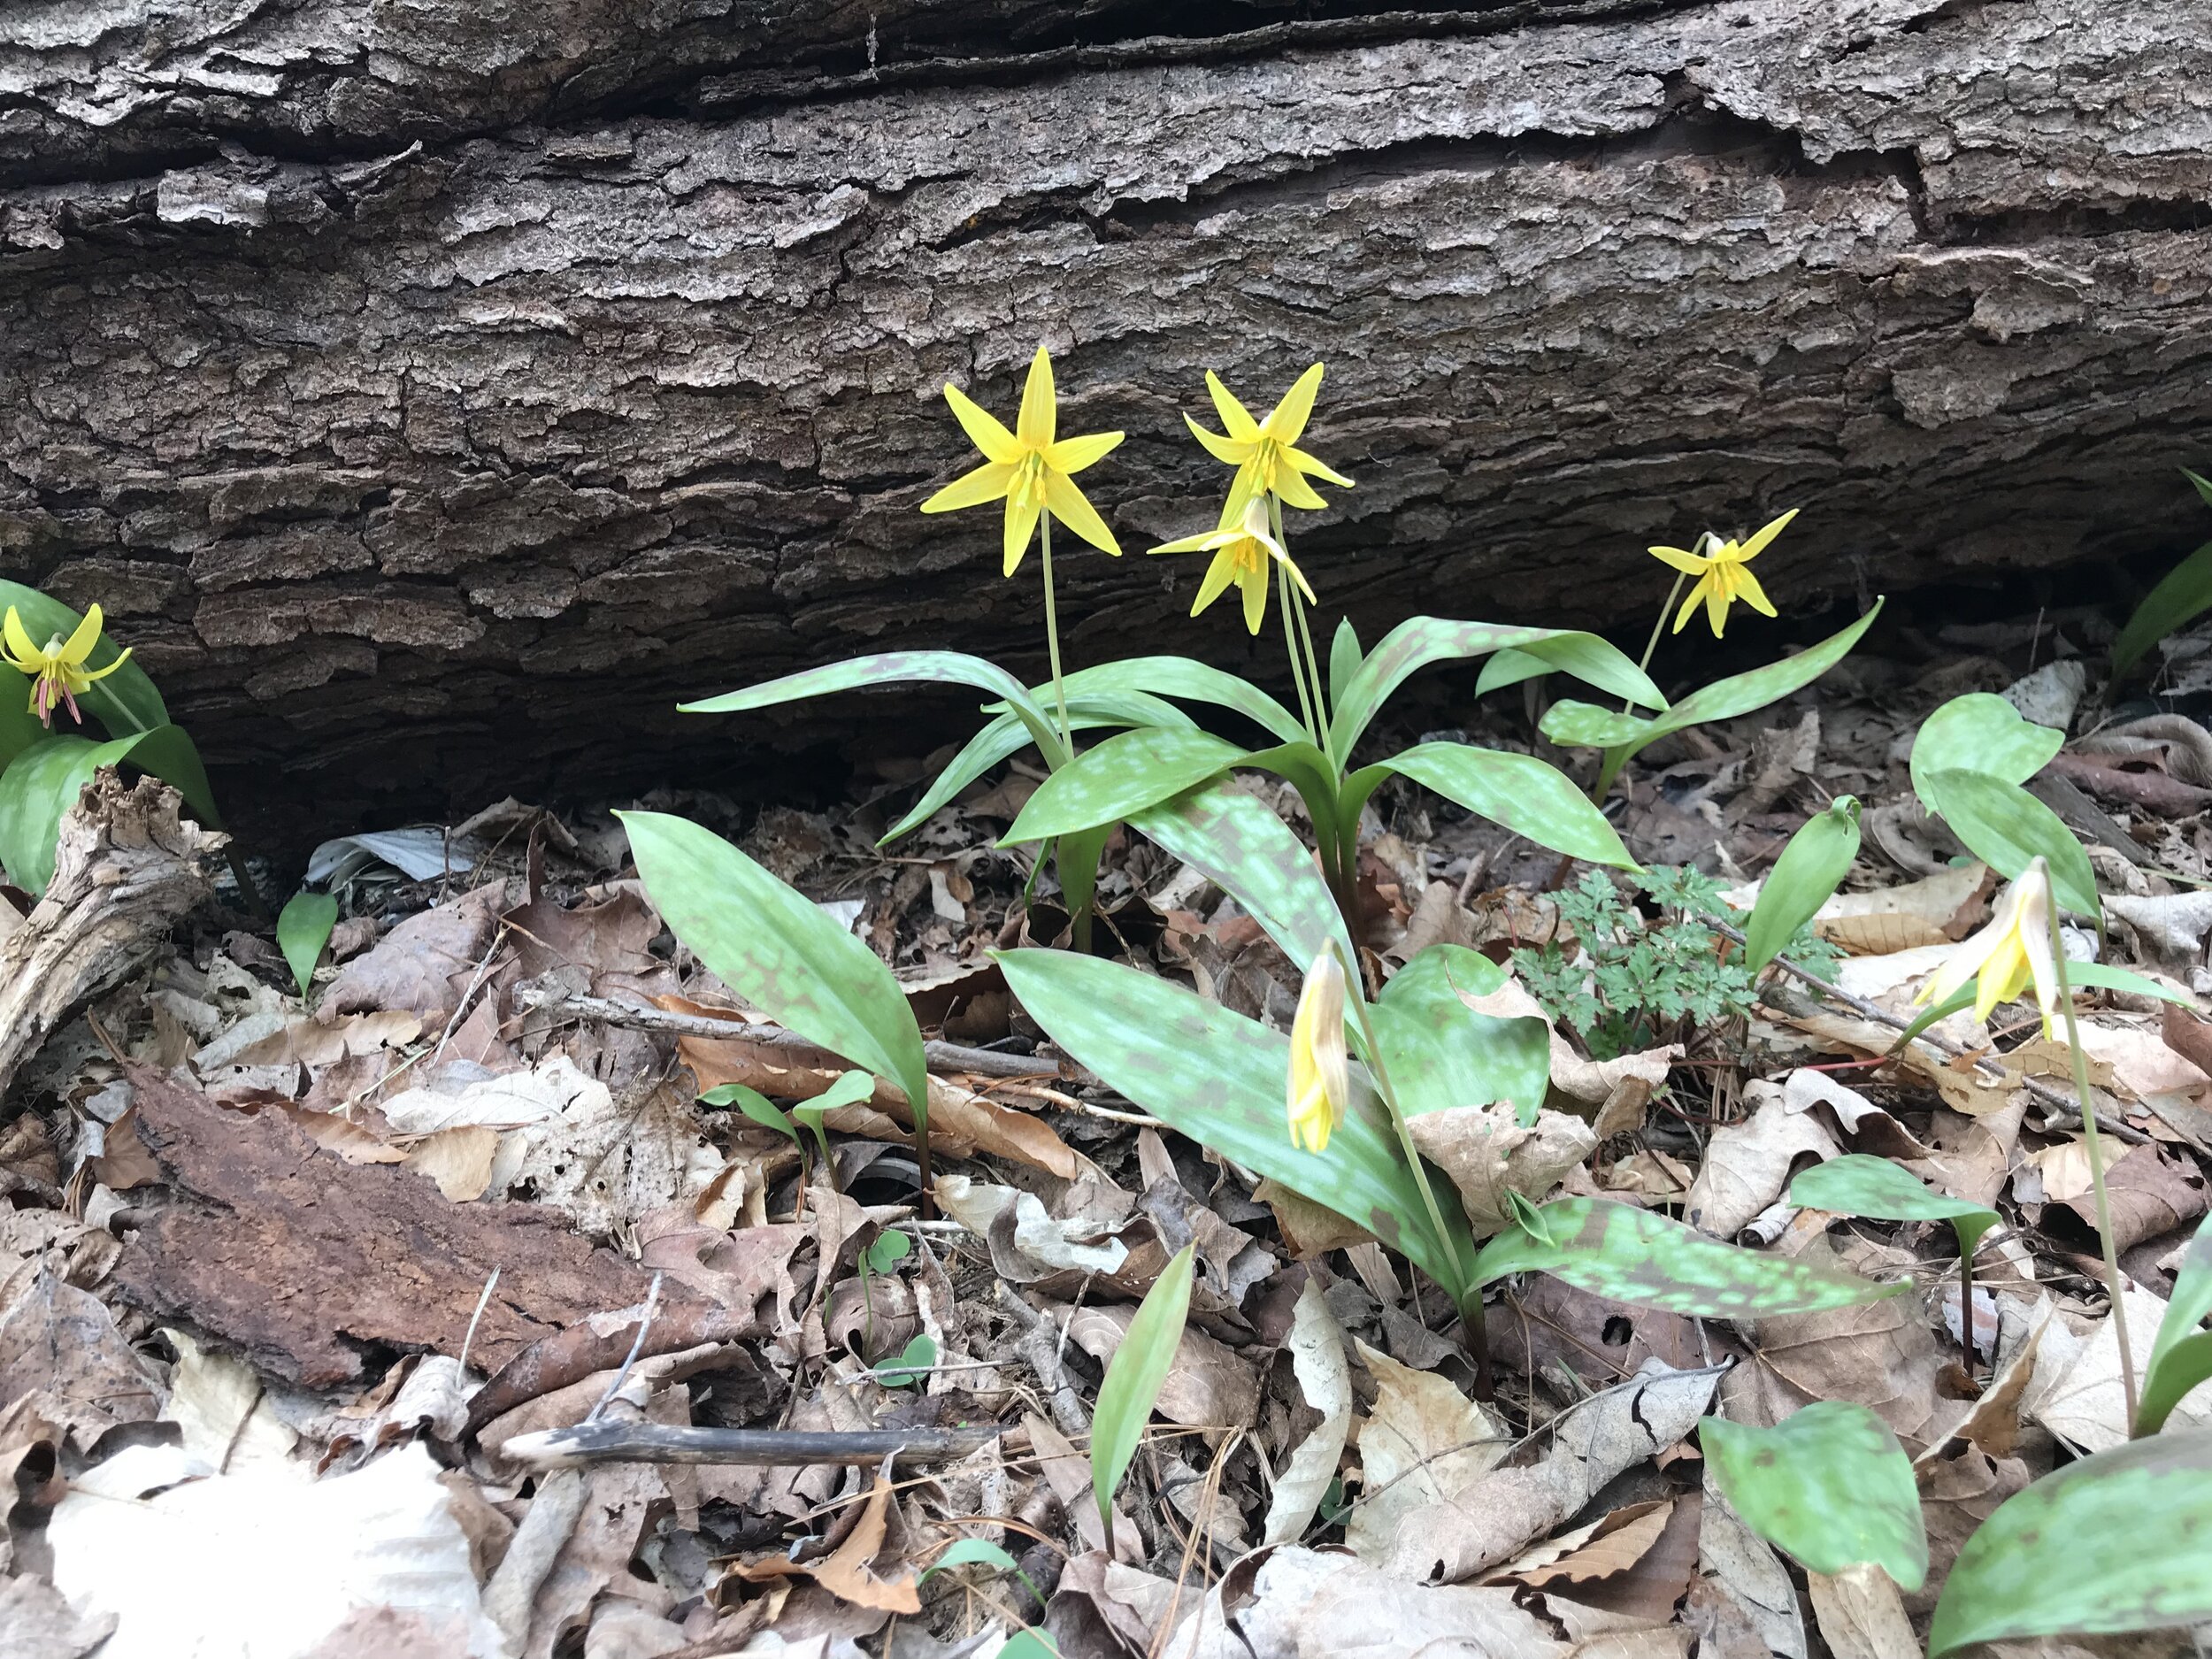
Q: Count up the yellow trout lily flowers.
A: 7